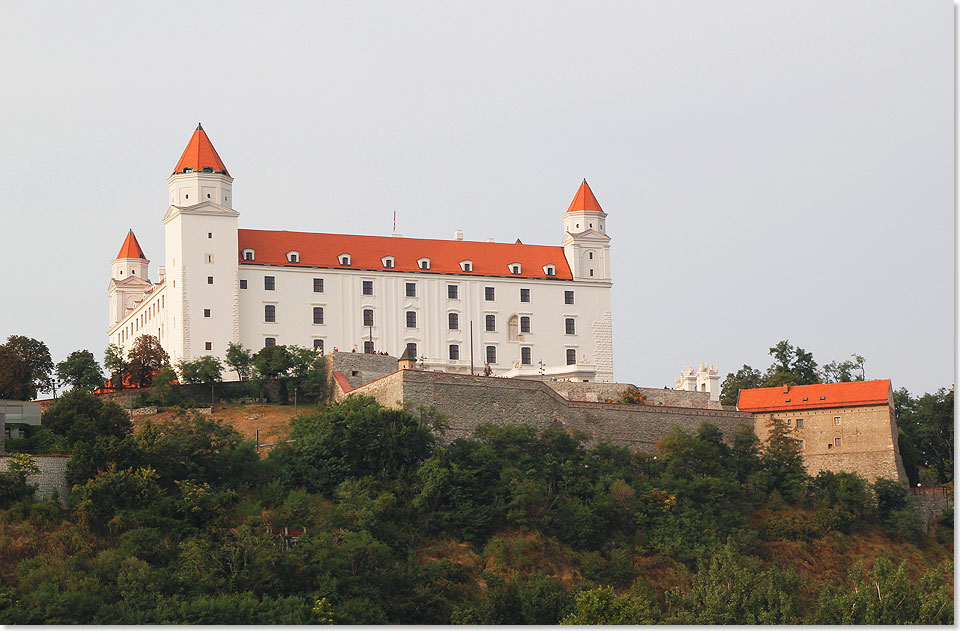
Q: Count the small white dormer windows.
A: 8